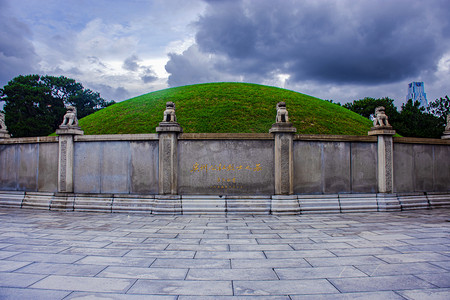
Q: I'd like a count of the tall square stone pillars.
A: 4